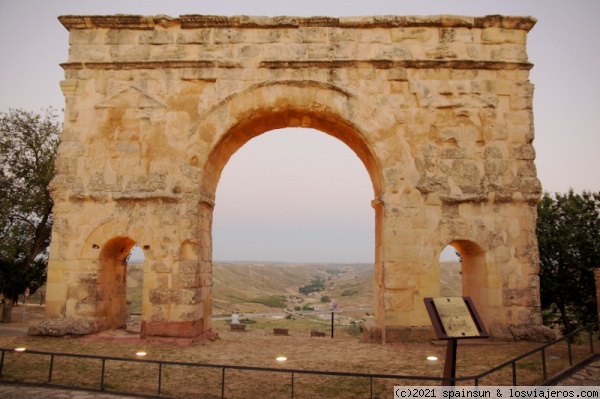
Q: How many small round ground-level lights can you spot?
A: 4